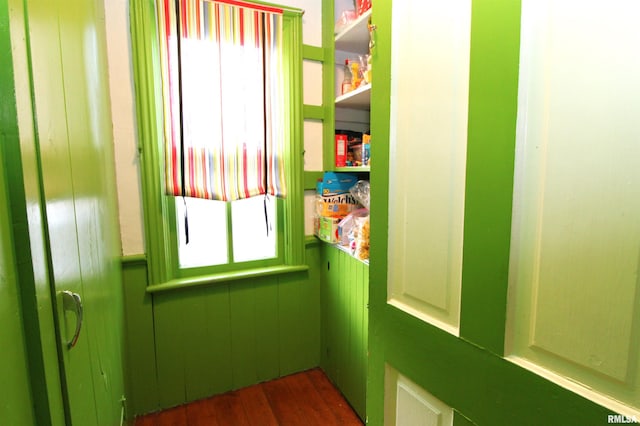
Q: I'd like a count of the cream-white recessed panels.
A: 3